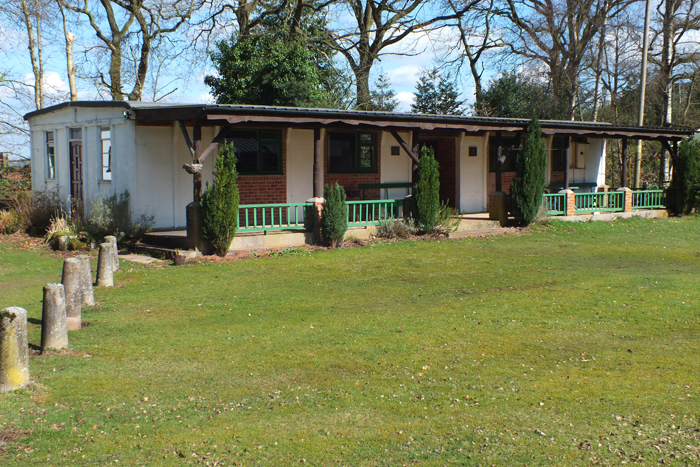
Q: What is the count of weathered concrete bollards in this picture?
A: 6